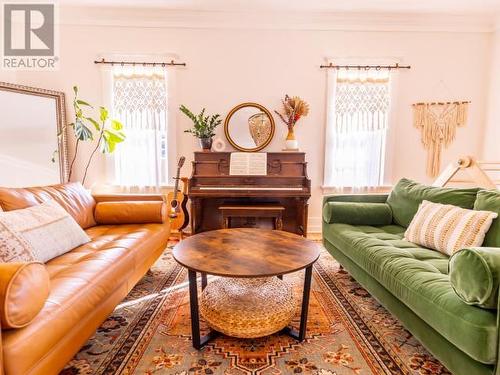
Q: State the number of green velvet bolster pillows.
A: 2